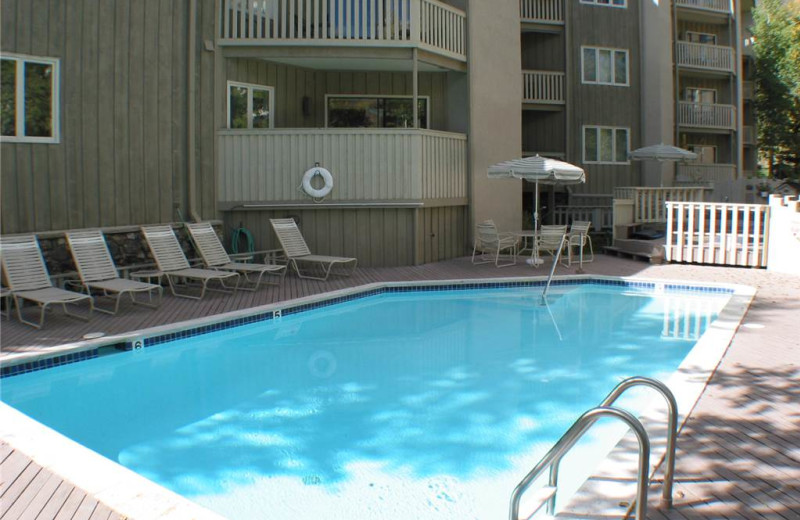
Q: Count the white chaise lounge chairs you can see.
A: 5